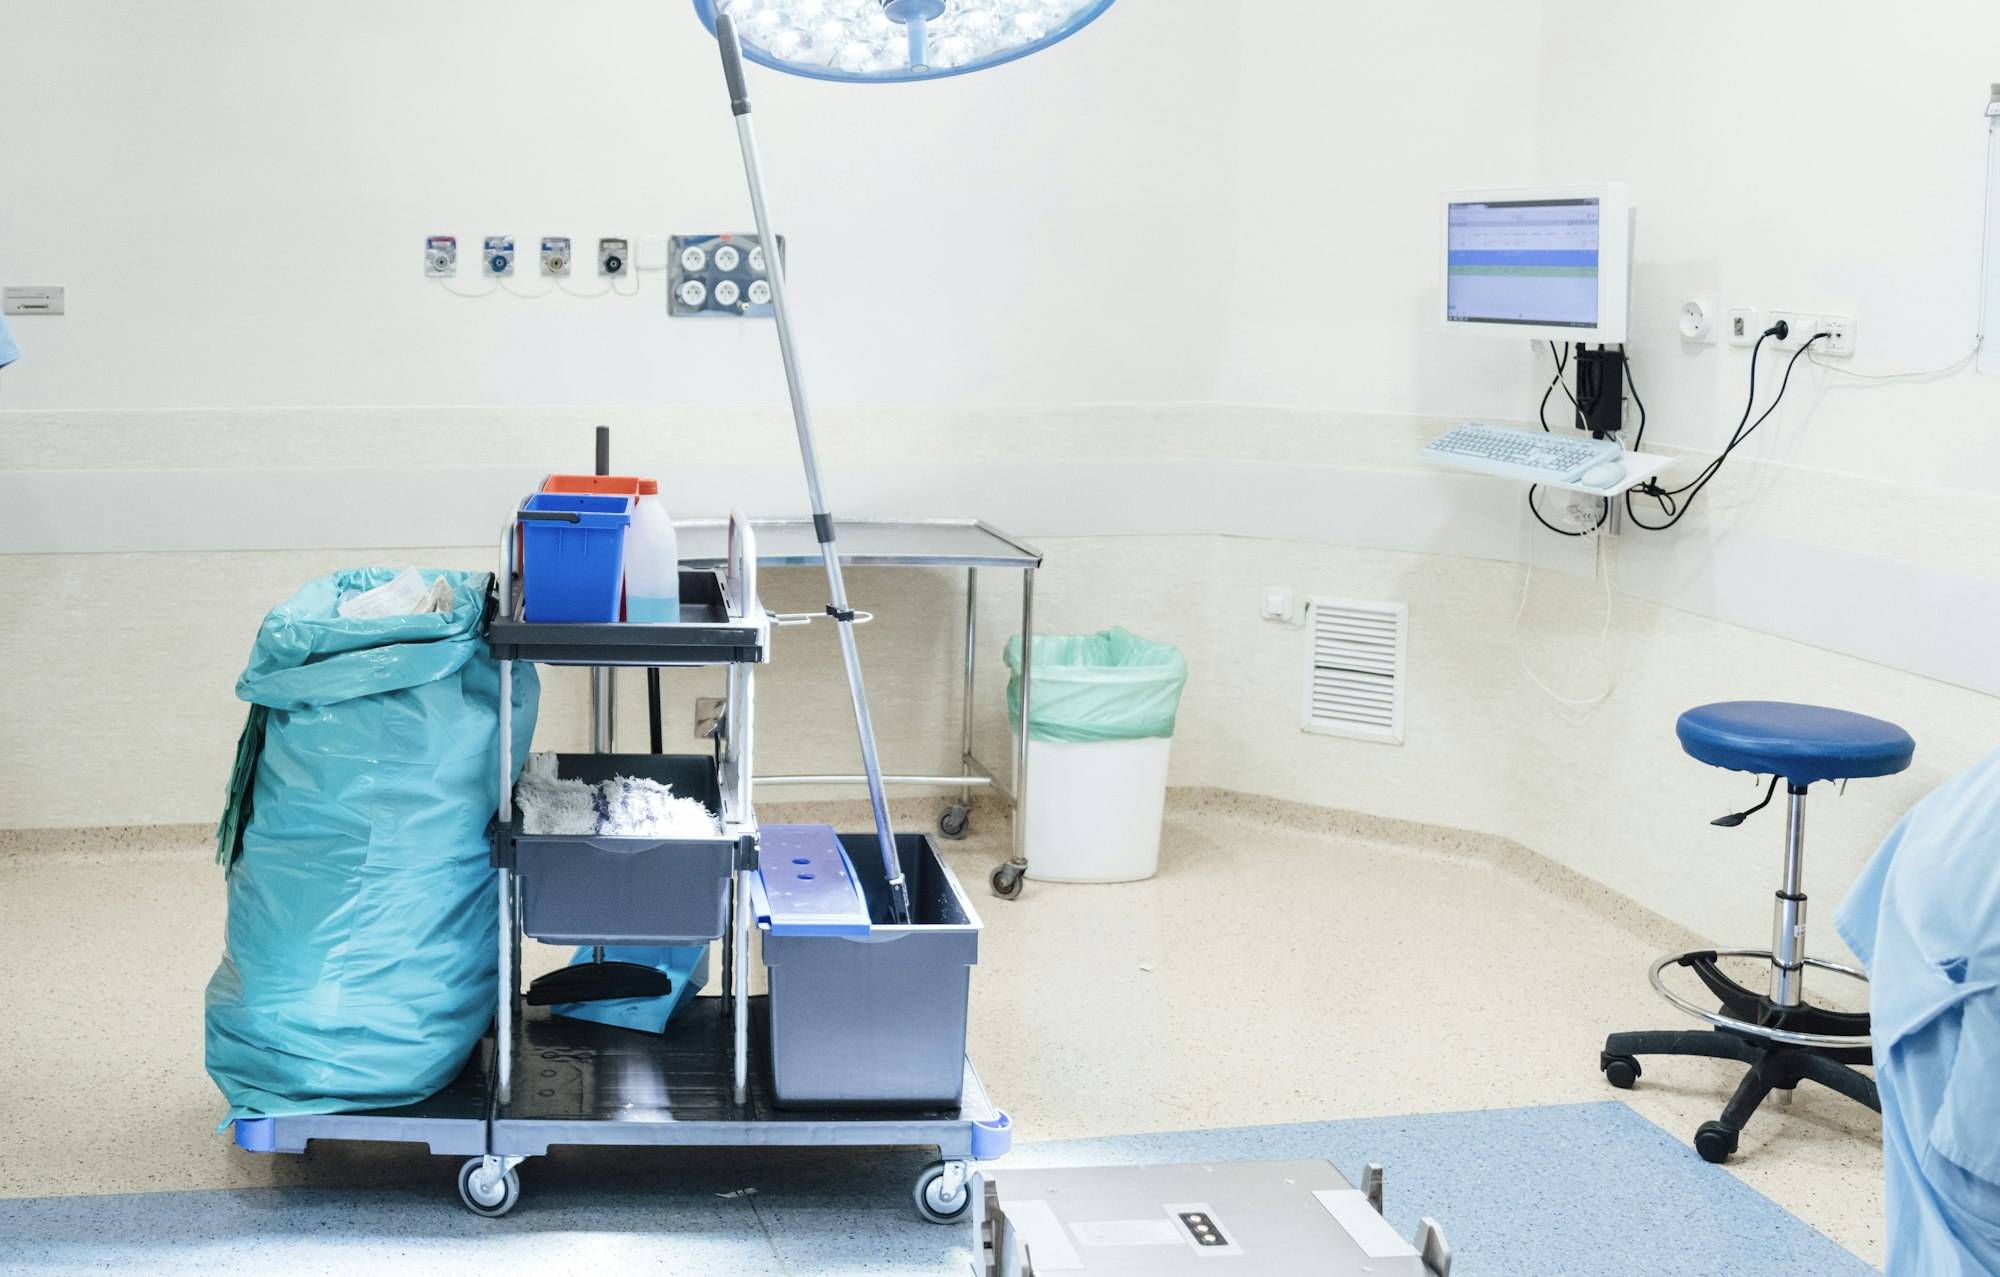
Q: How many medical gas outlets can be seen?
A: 4